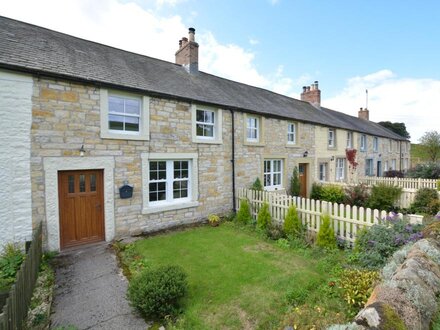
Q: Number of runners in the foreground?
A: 0